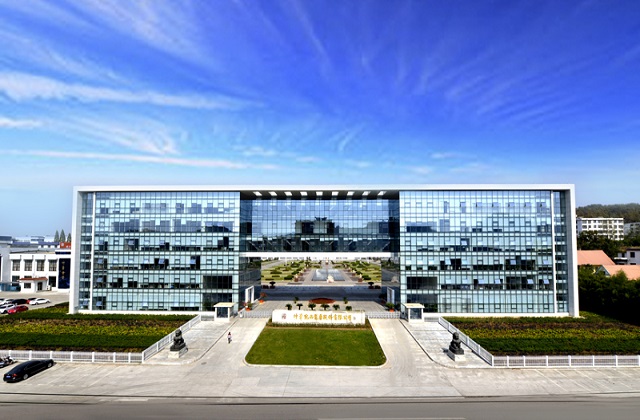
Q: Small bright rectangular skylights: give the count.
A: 9